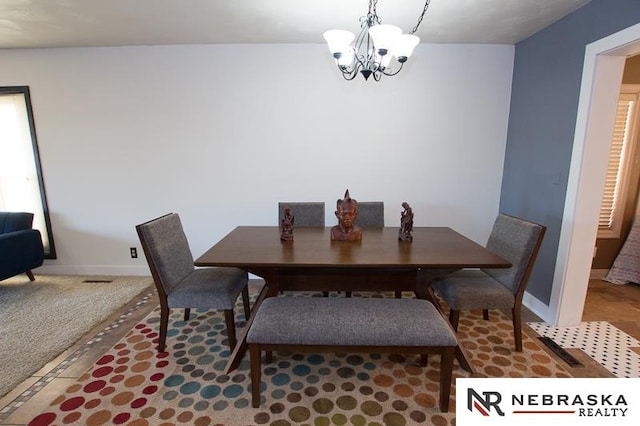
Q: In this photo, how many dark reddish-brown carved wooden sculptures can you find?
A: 3